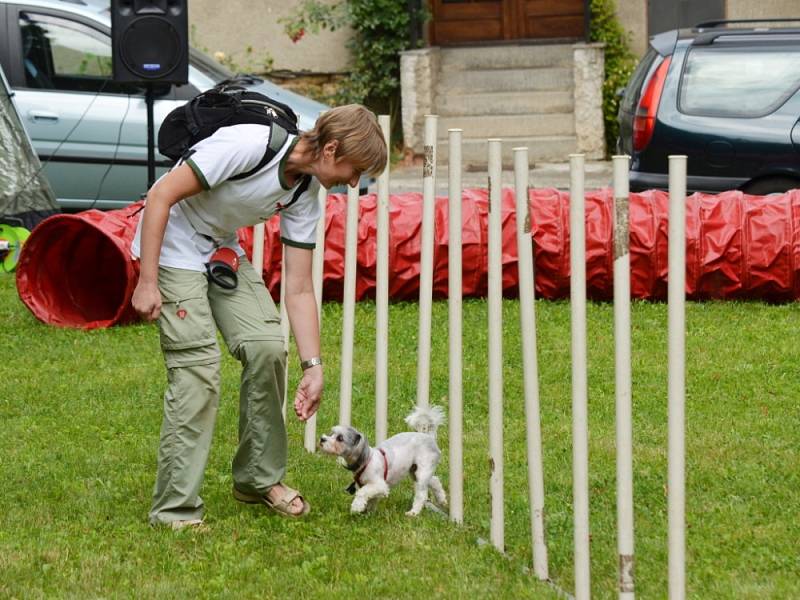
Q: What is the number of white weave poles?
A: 12